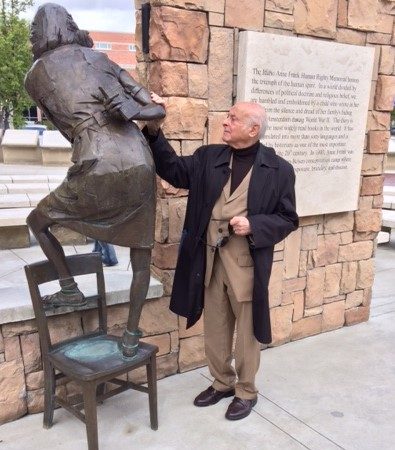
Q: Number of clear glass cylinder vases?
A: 0